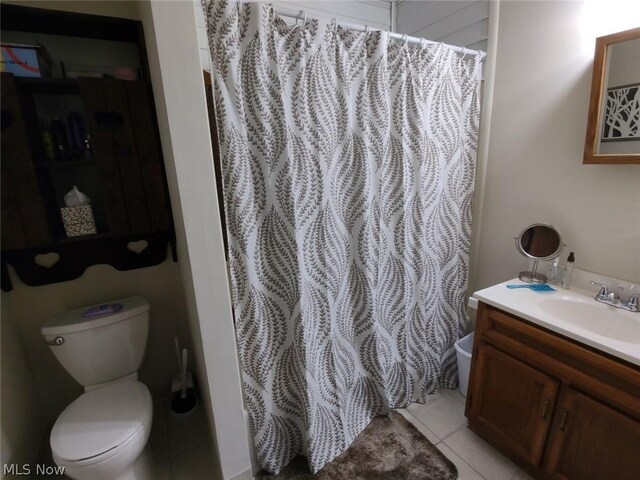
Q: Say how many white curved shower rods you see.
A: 1